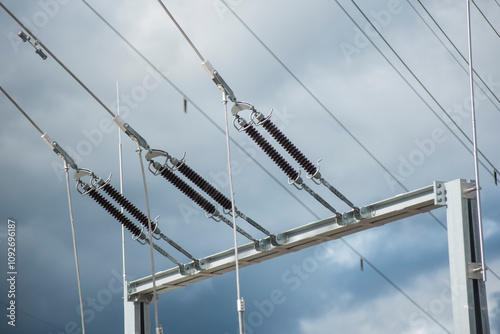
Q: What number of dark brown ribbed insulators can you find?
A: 6